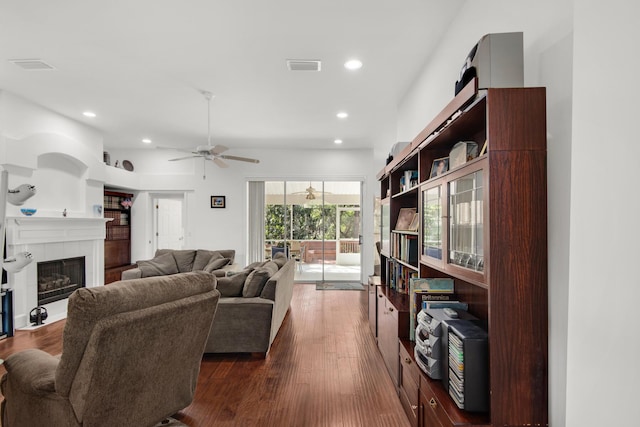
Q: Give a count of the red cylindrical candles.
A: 0